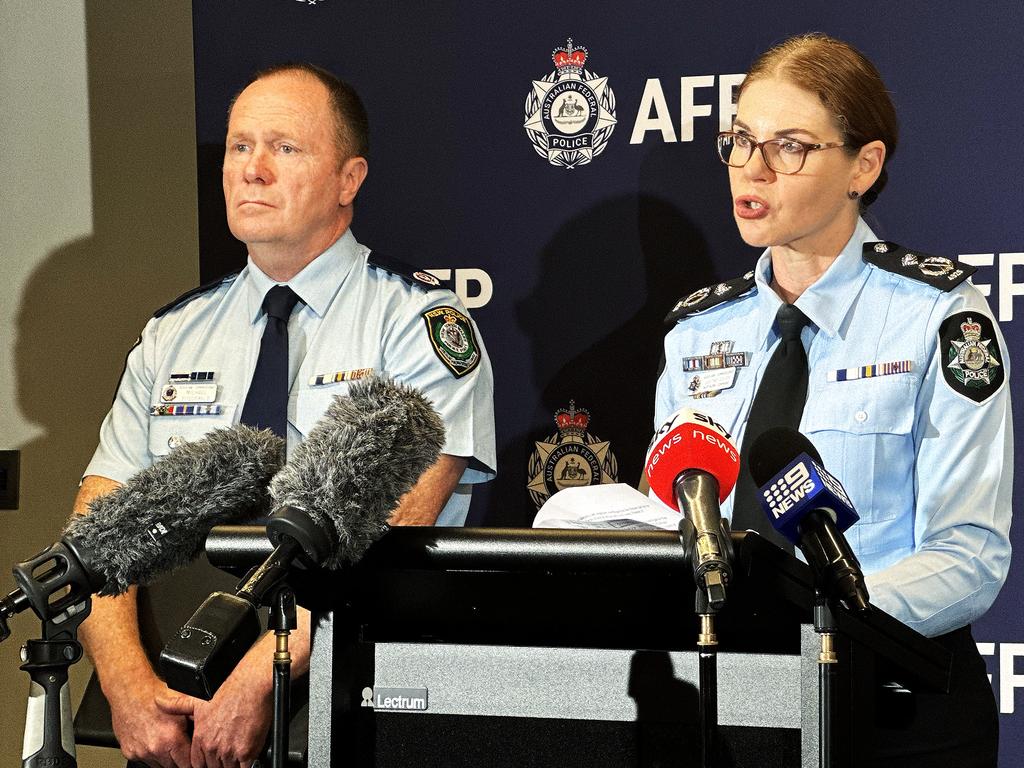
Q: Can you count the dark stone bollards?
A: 0